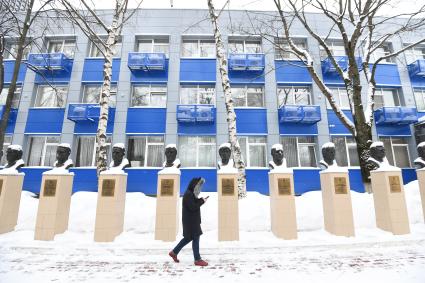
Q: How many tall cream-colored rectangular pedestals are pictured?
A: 9